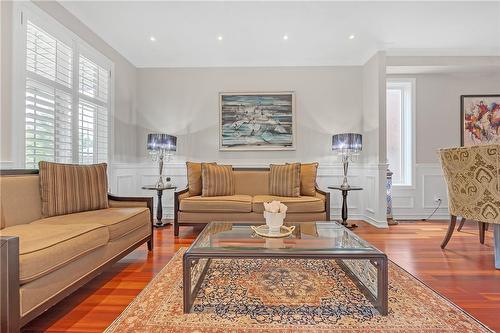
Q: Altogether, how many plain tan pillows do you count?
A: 2